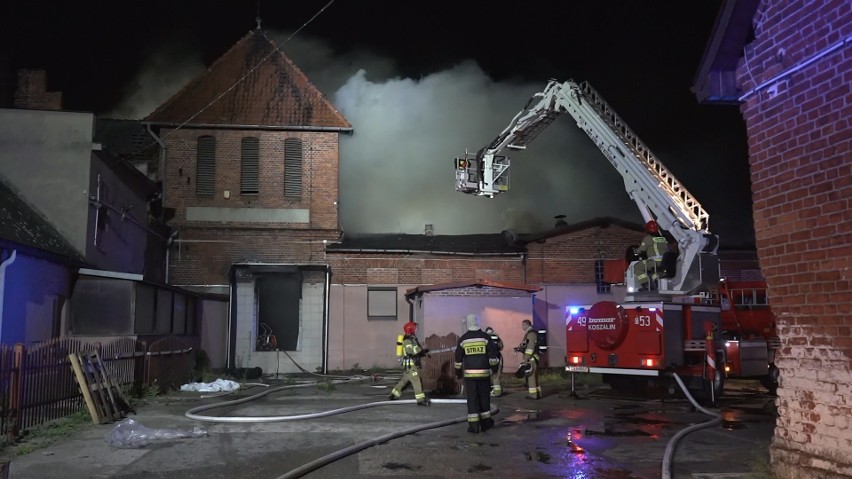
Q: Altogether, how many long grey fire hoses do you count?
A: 2